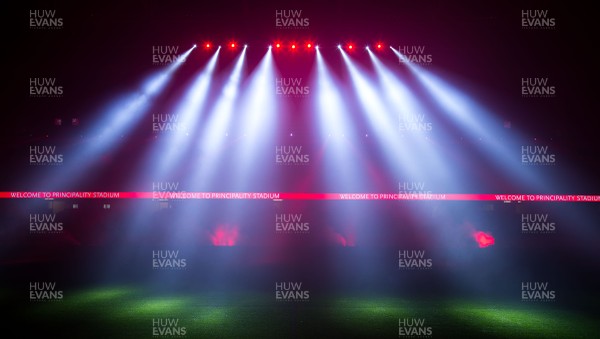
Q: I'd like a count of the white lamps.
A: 8